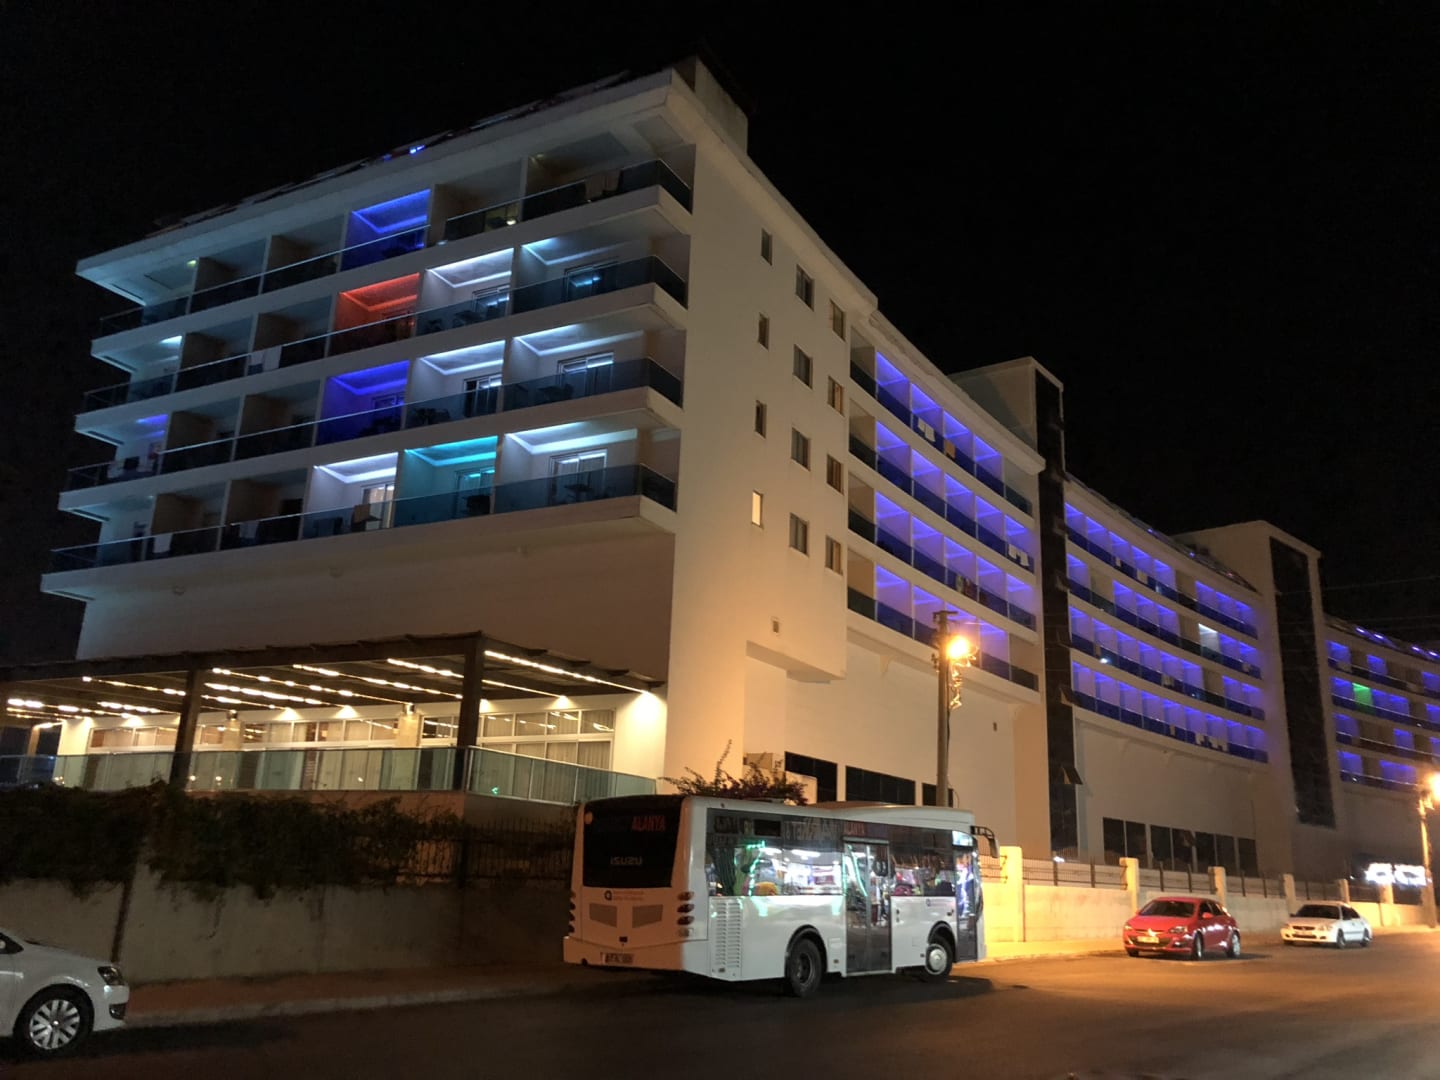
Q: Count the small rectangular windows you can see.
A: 12